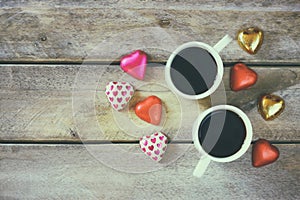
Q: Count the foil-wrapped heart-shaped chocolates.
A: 8